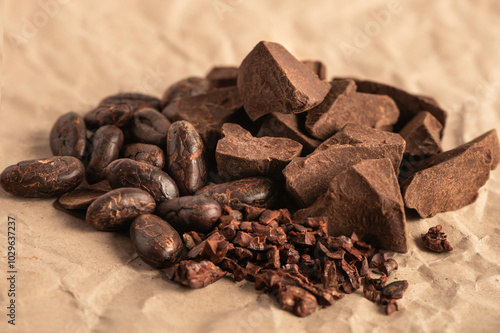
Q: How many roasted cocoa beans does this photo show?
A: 14